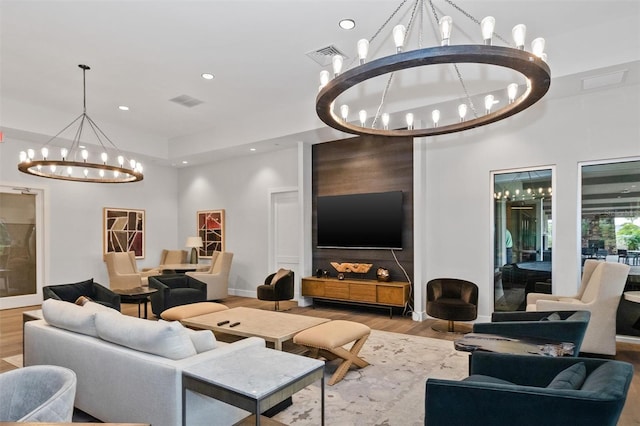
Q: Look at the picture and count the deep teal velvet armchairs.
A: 2